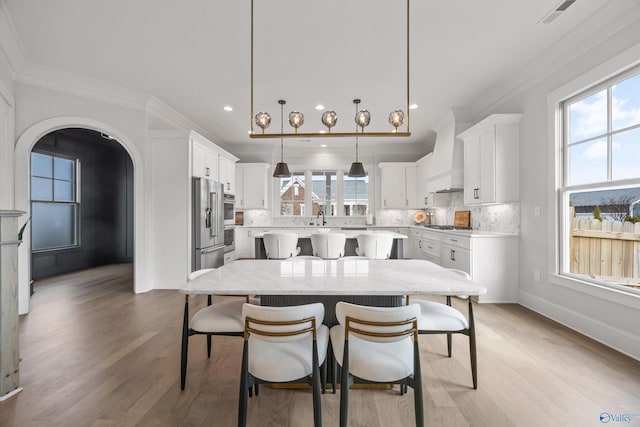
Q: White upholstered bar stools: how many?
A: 3